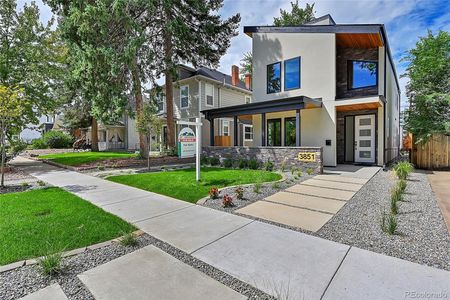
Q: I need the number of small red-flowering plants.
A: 3